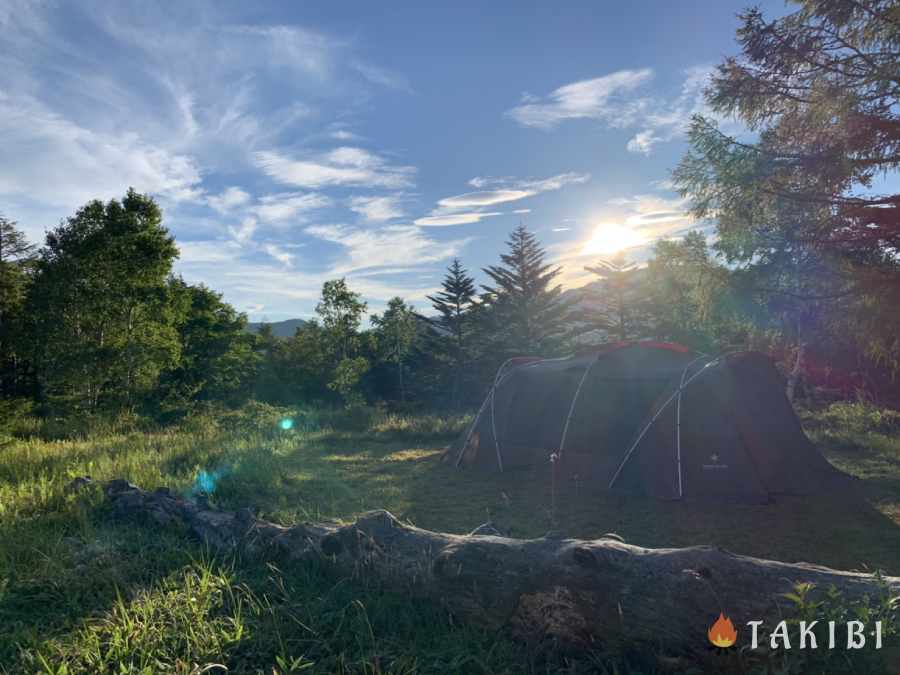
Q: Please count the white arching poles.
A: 5